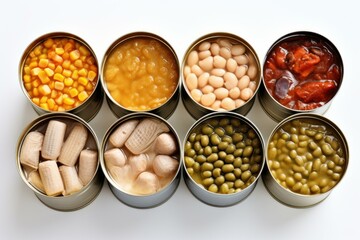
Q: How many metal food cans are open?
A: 8